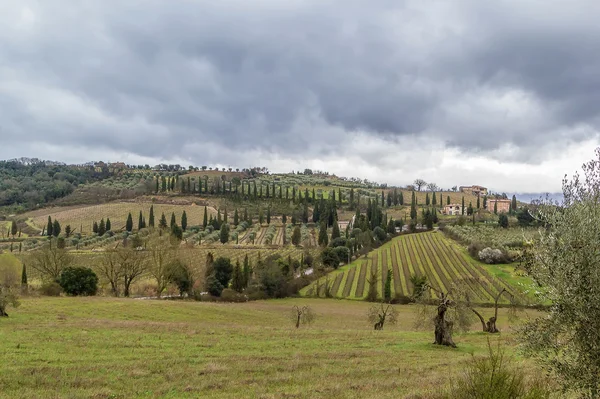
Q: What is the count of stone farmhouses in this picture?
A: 3